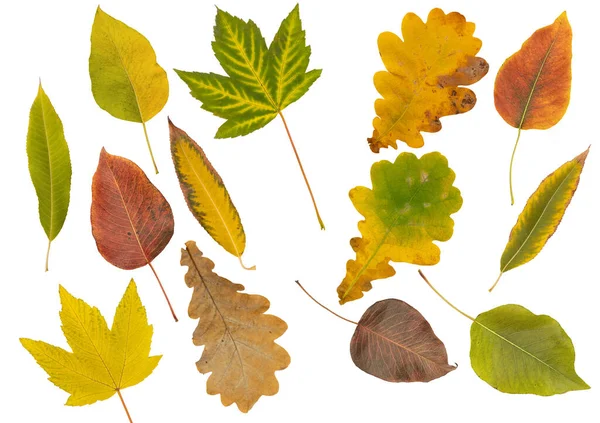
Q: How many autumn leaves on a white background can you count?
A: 13